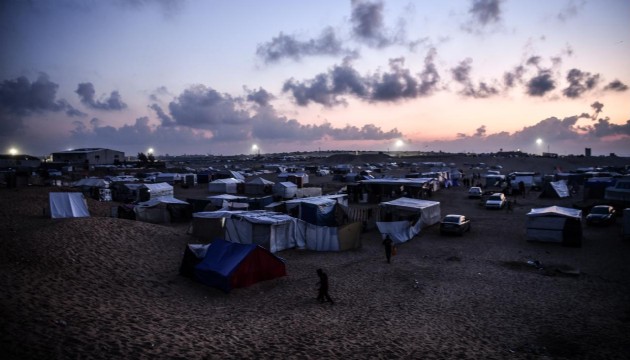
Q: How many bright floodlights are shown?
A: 5